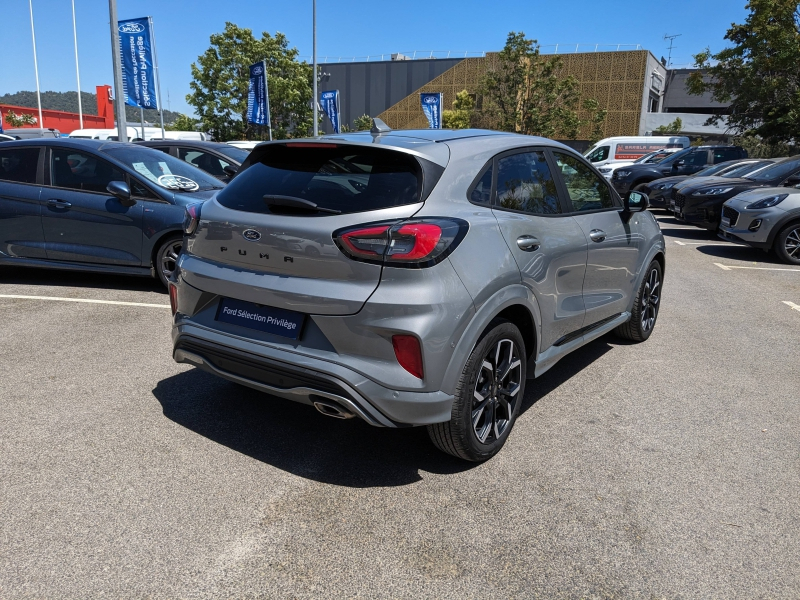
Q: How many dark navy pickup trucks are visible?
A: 1